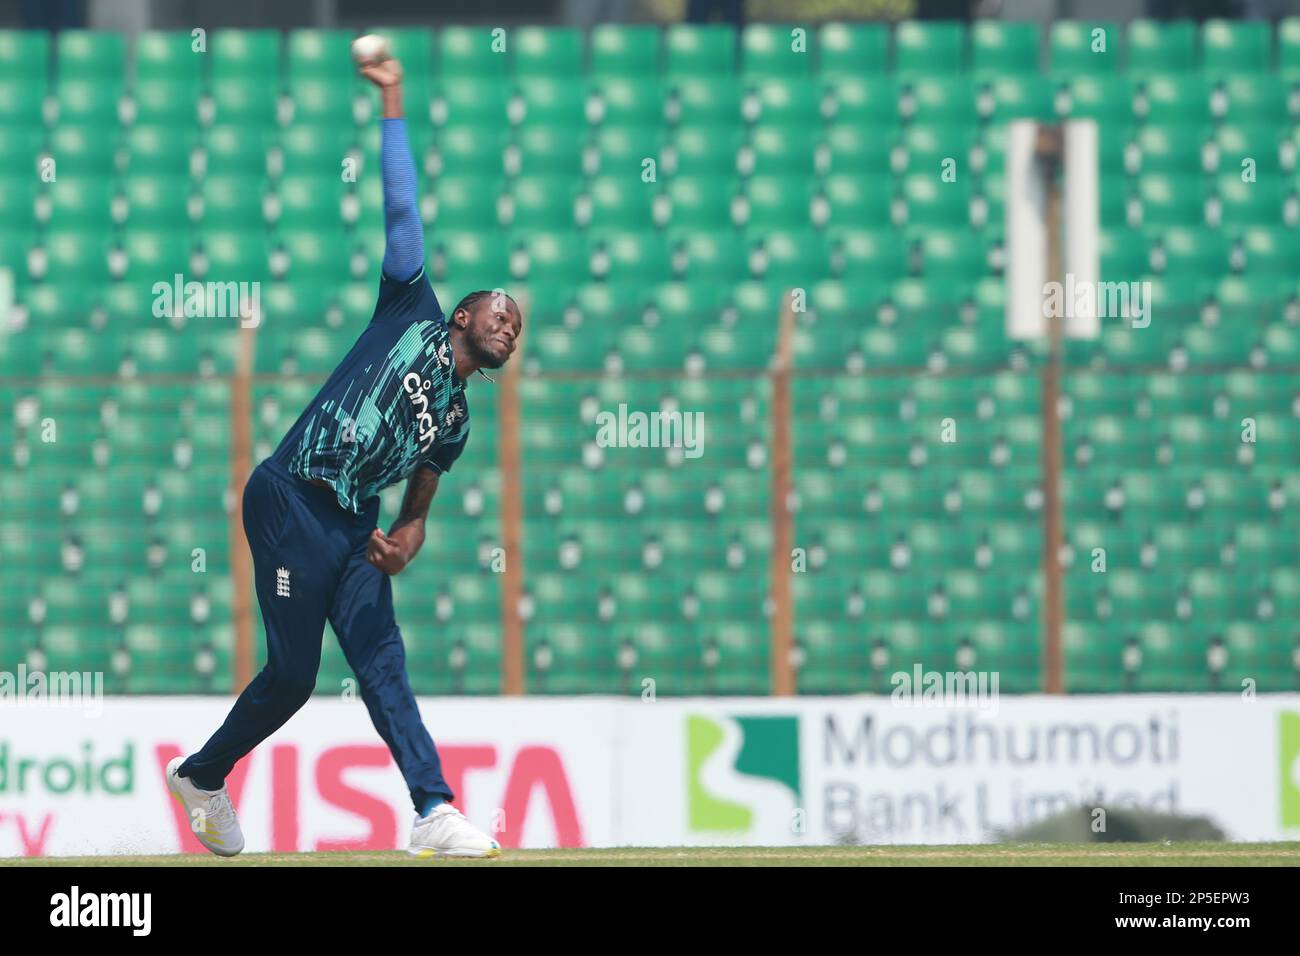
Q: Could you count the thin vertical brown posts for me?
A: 4